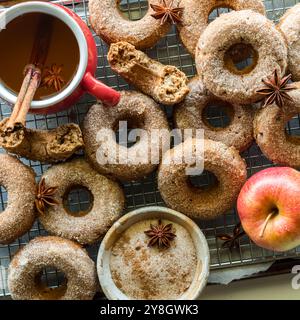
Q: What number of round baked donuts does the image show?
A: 11